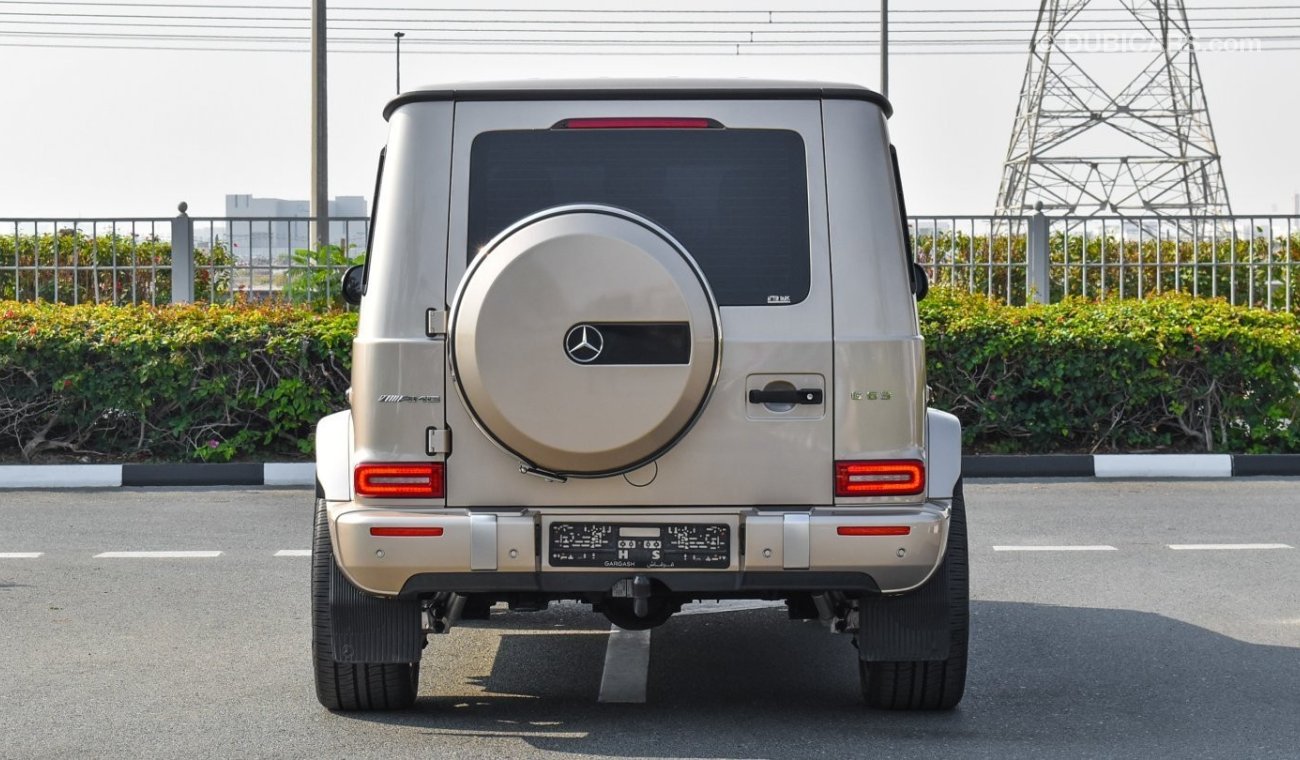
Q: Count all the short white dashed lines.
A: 5